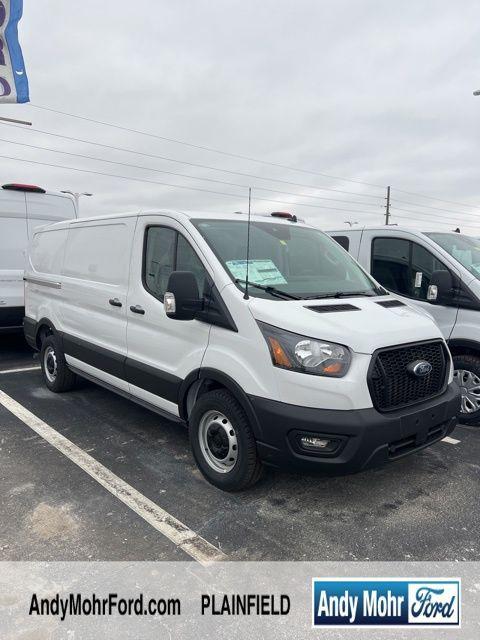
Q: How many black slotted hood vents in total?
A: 2